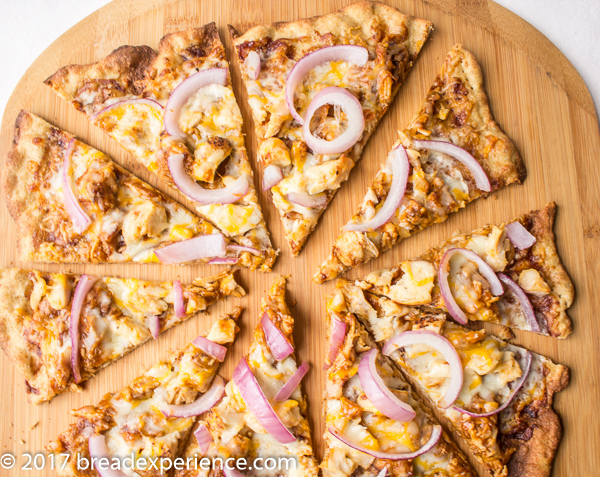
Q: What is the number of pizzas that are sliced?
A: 1